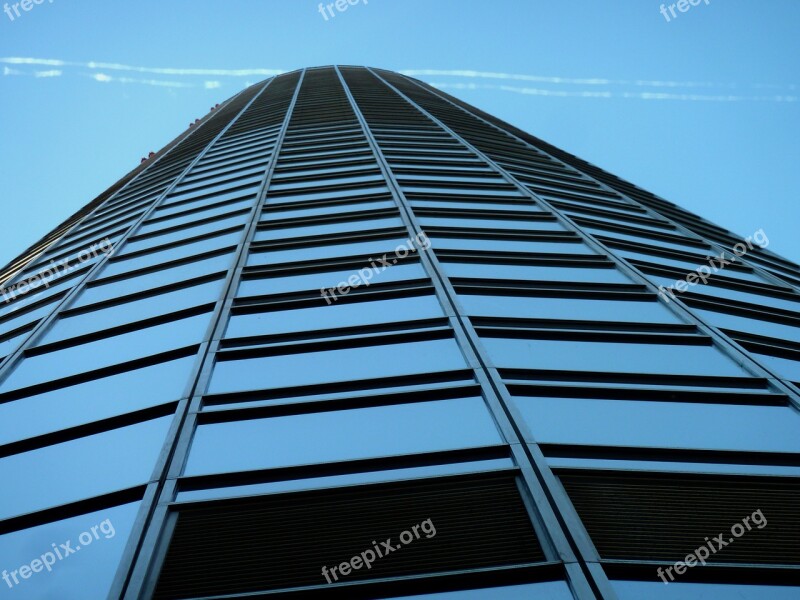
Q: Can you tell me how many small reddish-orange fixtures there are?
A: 6